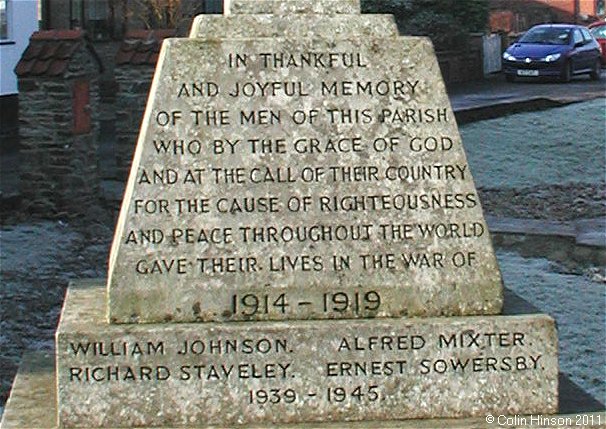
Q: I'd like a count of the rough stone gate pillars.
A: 2